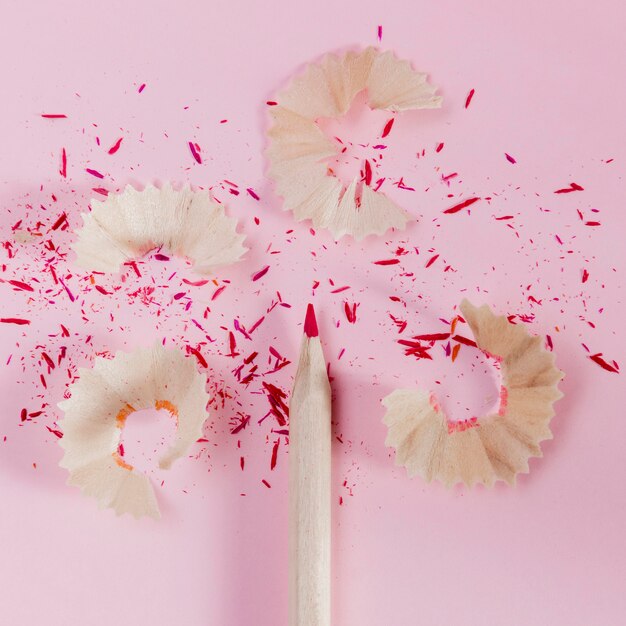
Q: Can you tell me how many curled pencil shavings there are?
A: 4